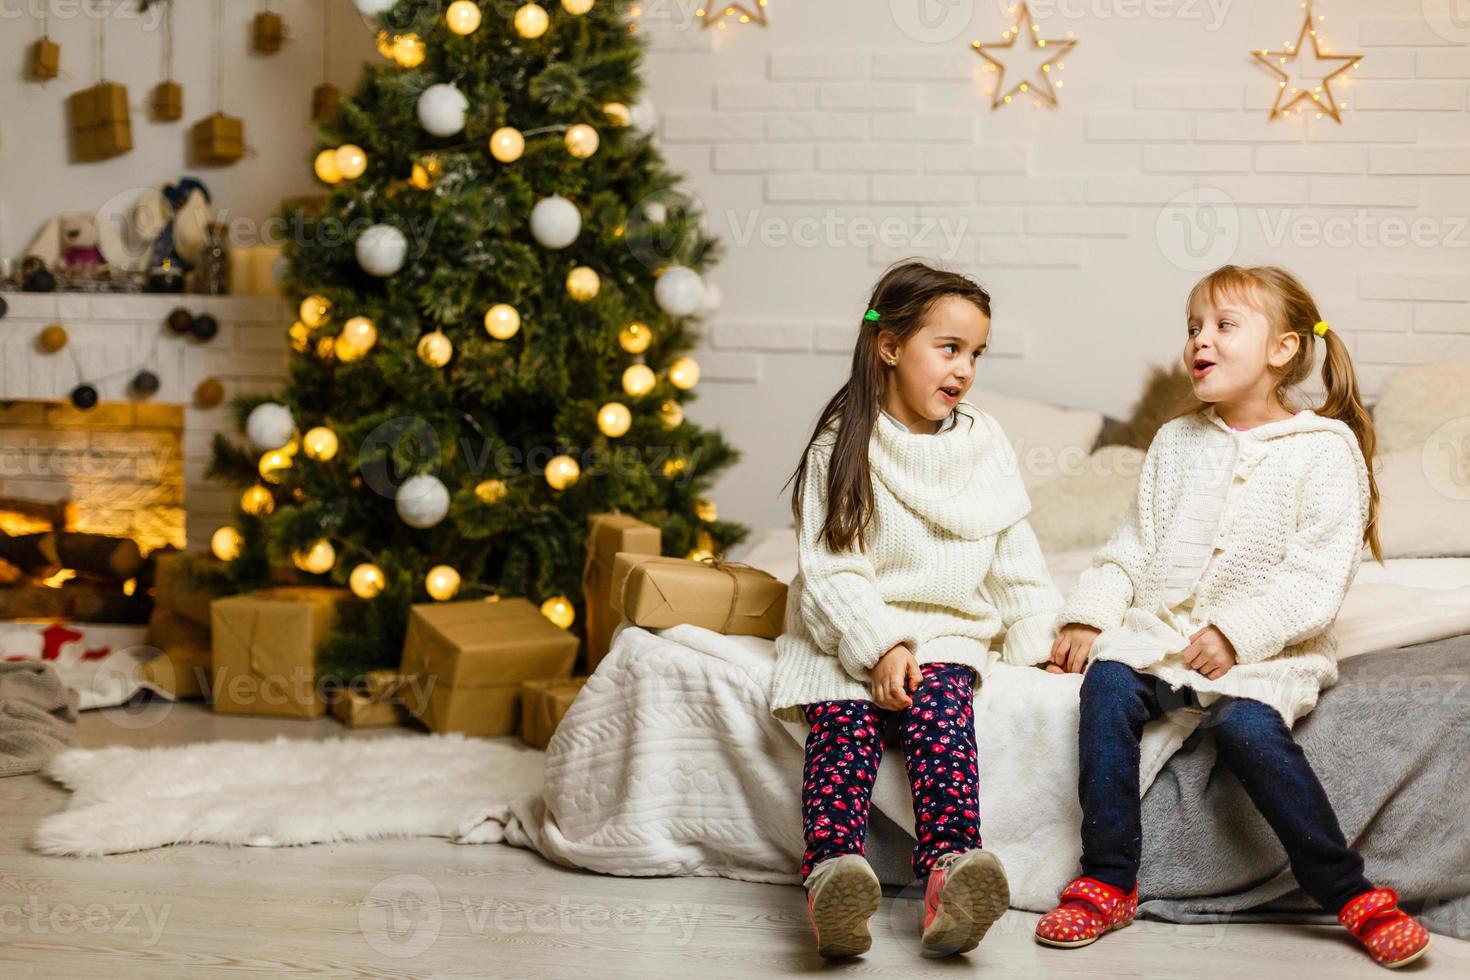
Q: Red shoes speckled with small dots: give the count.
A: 2